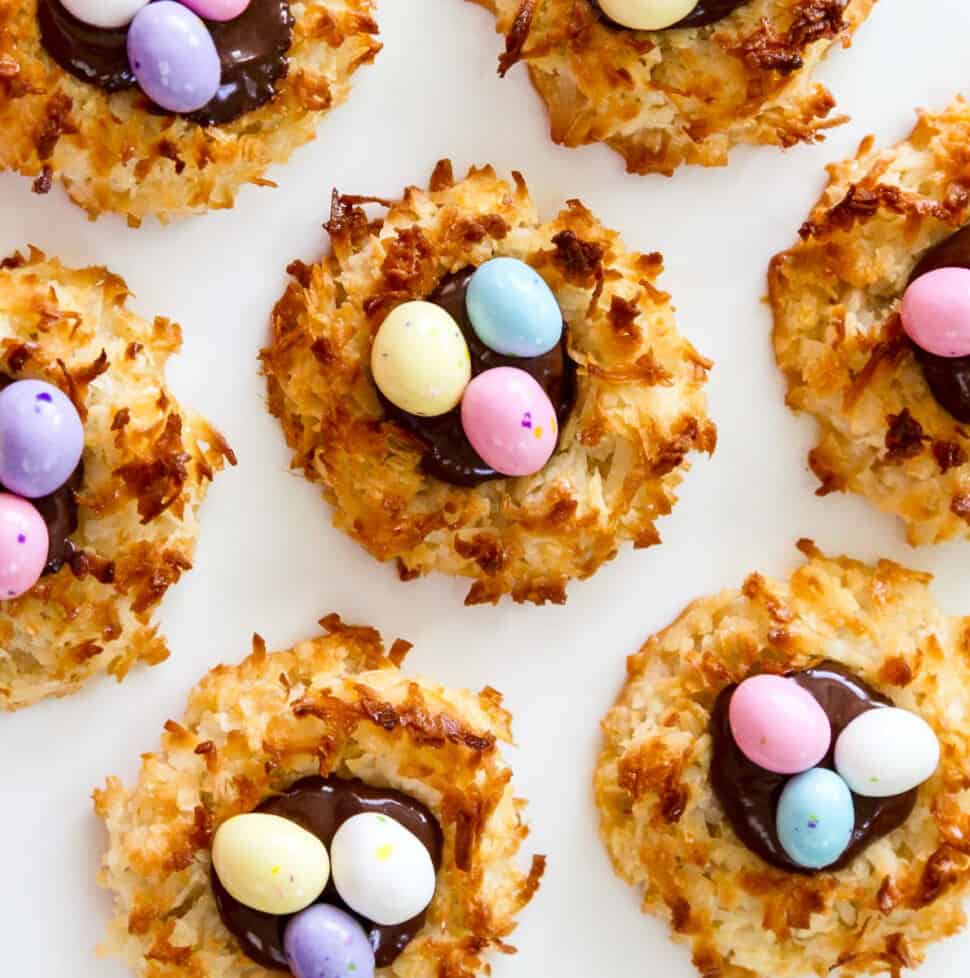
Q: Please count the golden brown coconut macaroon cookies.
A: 7